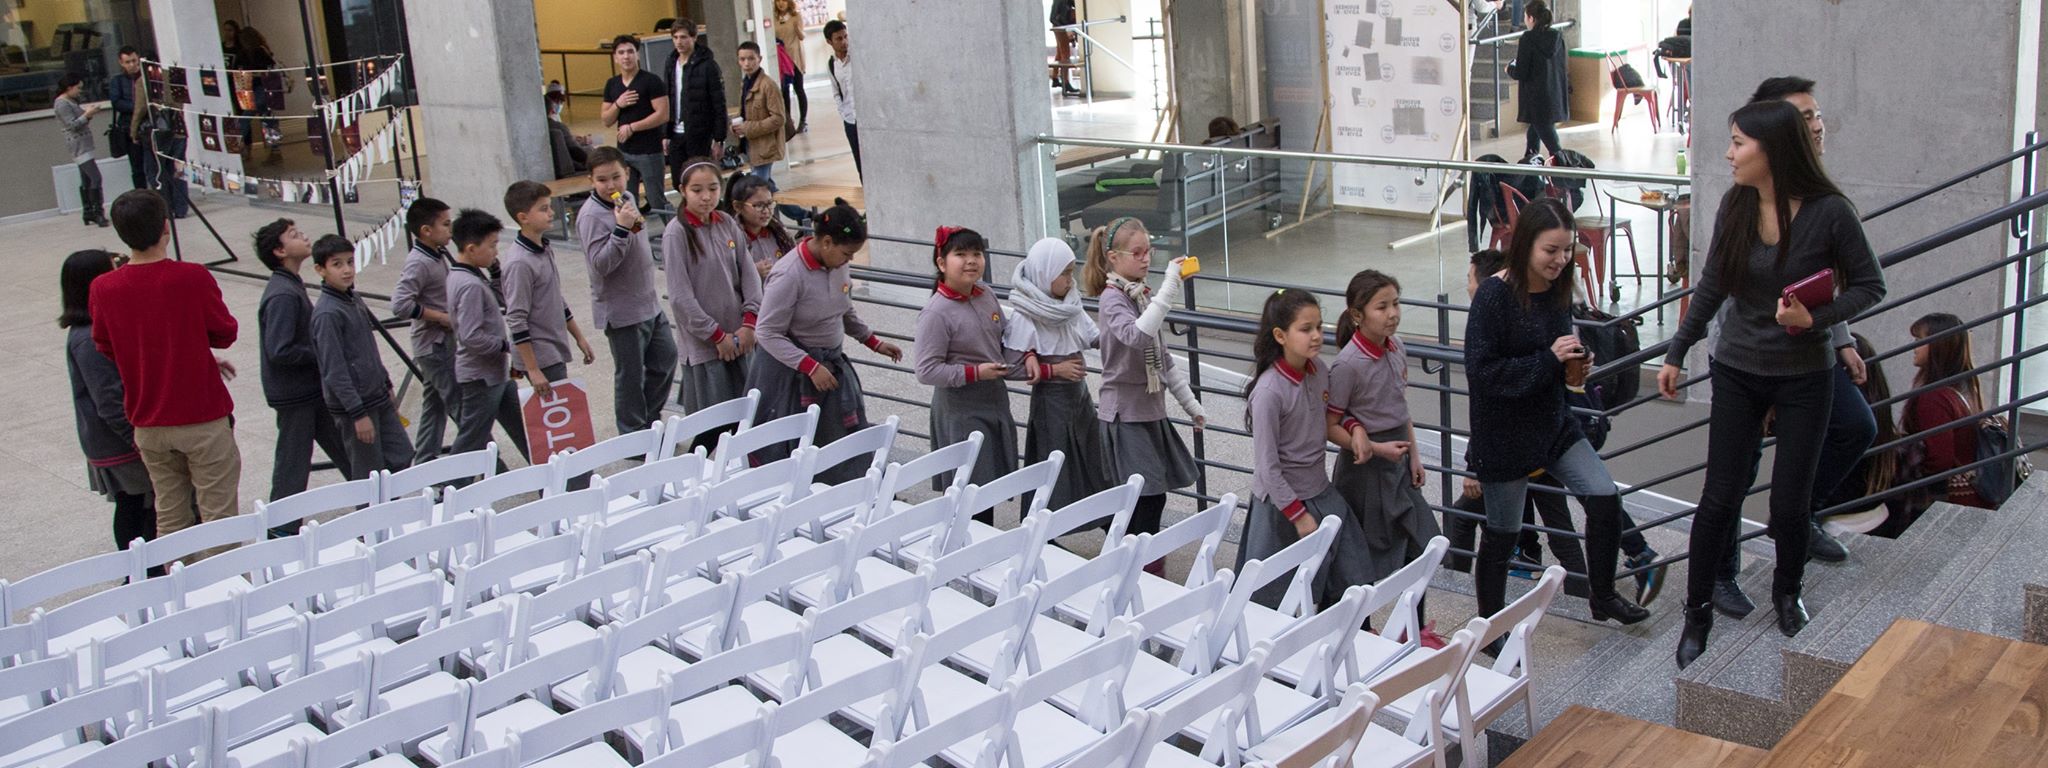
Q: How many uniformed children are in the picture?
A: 15